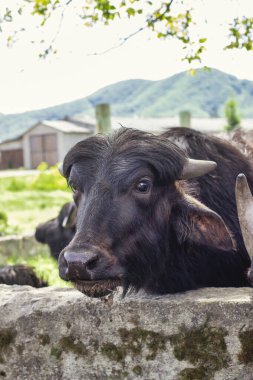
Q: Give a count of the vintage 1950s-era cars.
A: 0